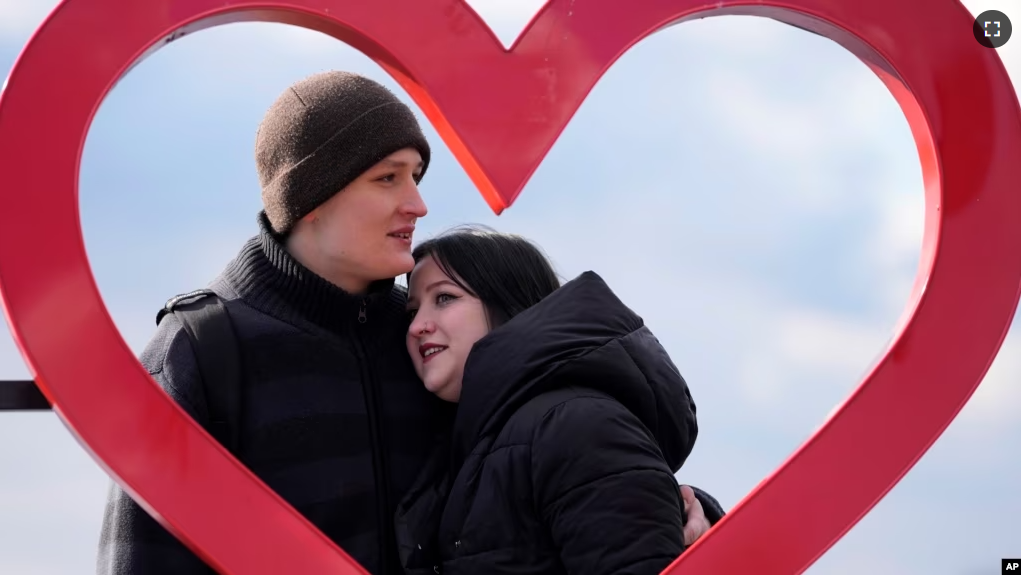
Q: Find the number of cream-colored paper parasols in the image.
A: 0